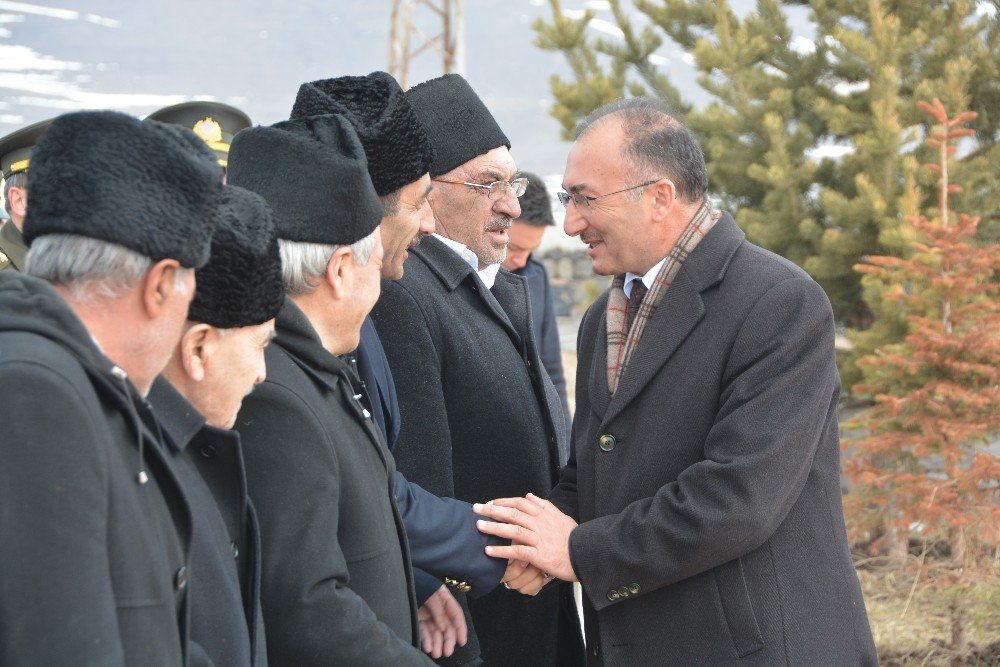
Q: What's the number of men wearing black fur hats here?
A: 5